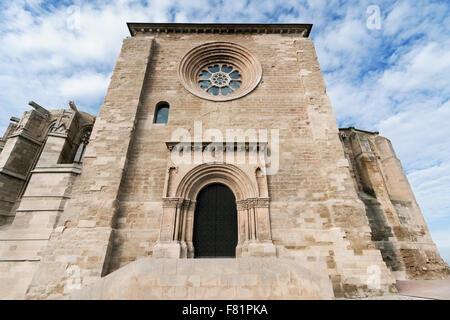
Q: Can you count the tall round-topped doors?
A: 1